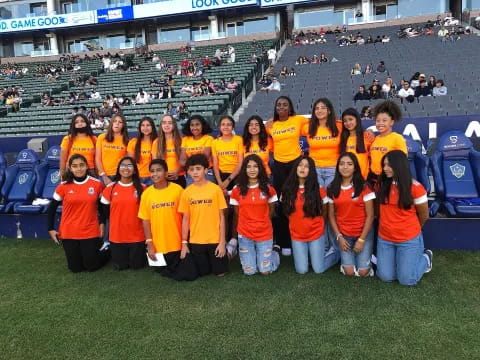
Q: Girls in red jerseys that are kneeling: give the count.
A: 6